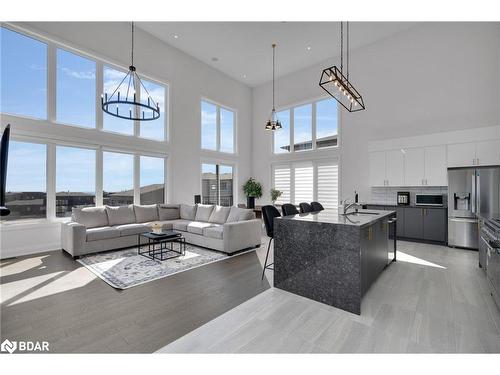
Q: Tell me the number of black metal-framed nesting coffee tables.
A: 2